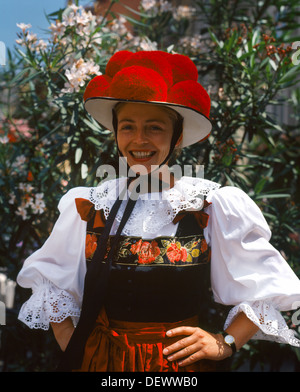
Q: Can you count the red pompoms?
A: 6